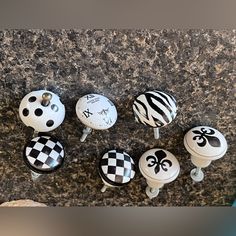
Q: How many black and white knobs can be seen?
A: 7